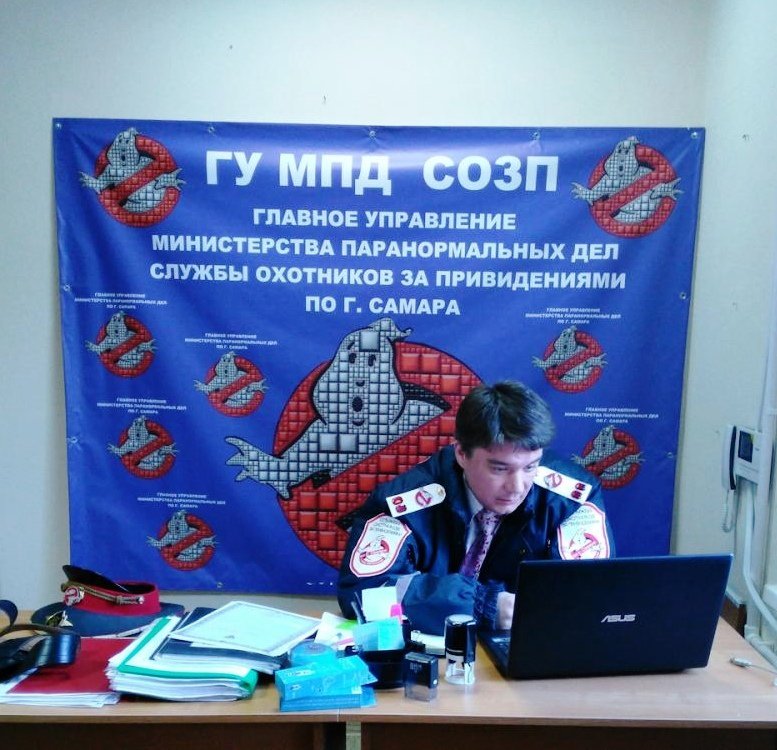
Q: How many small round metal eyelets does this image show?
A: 10